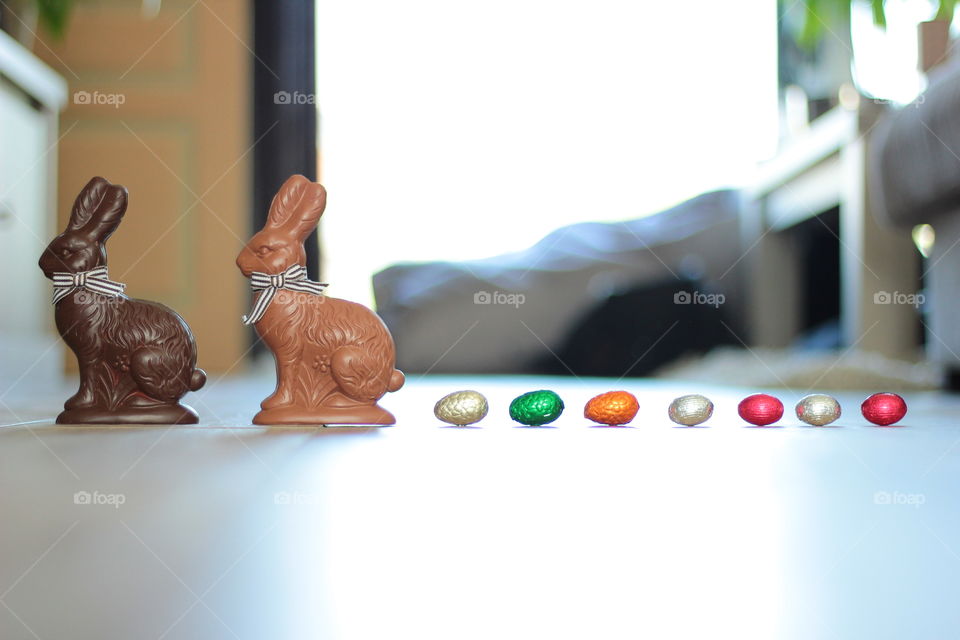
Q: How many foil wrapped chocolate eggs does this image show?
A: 7